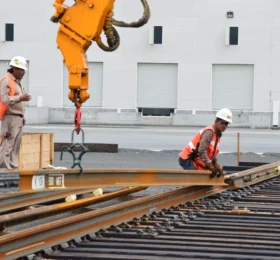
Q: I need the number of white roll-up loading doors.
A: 4